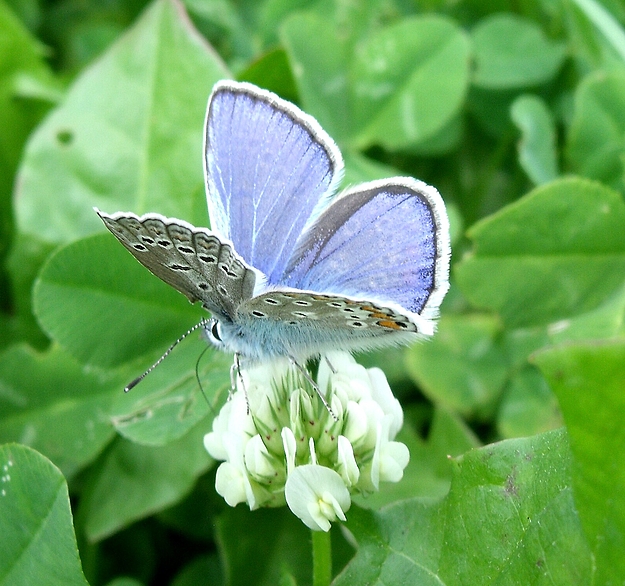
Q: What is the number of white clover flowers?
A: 1